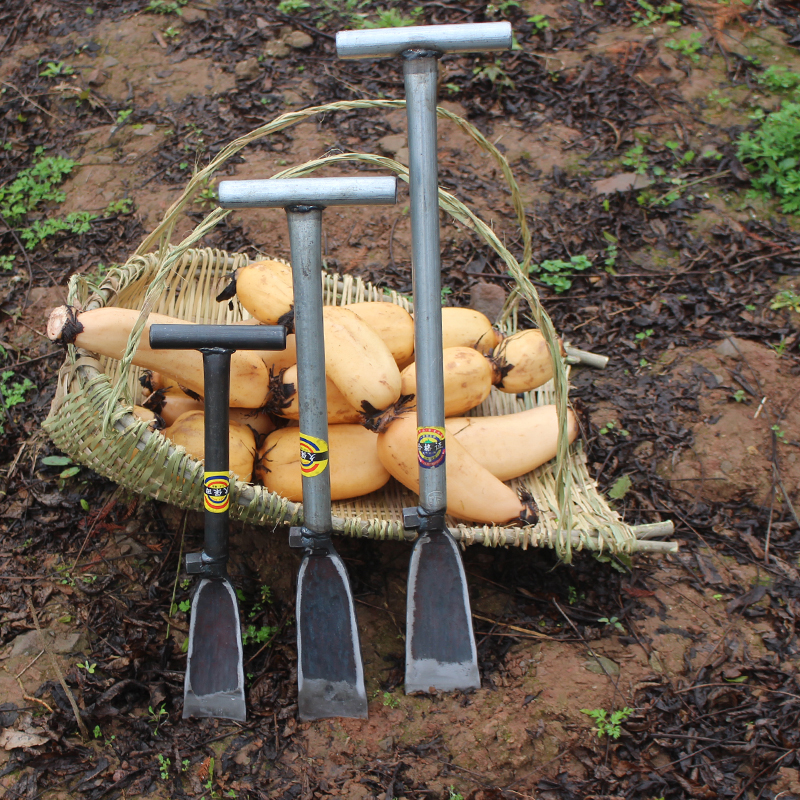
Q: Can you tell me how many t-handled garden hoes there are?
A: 3